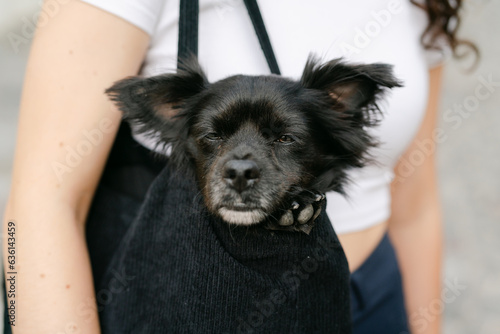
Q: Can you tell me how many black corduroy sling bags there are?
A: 1